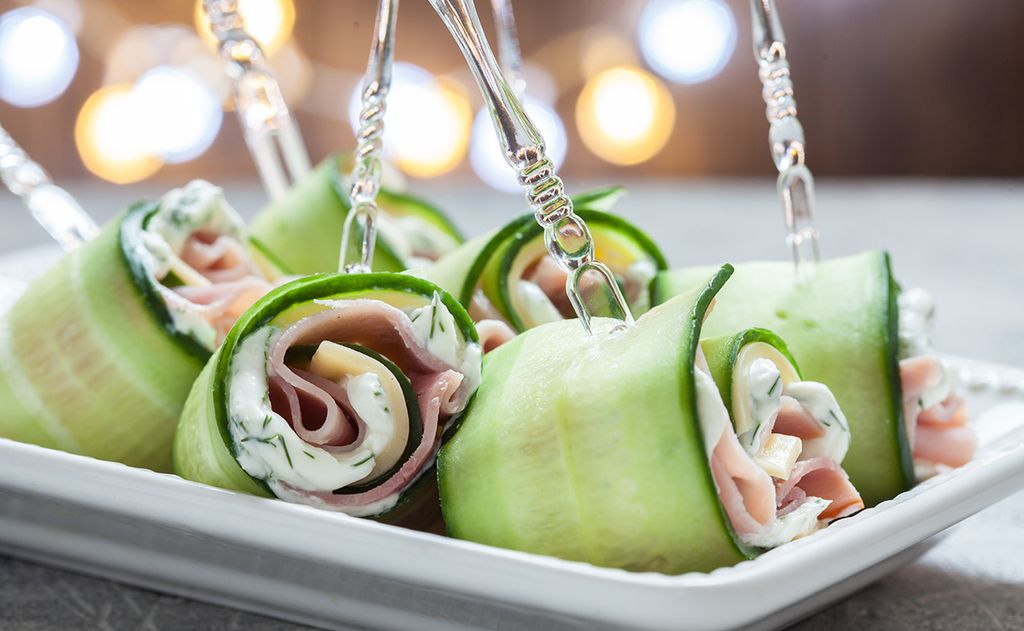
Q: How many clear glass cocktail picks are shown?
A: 6